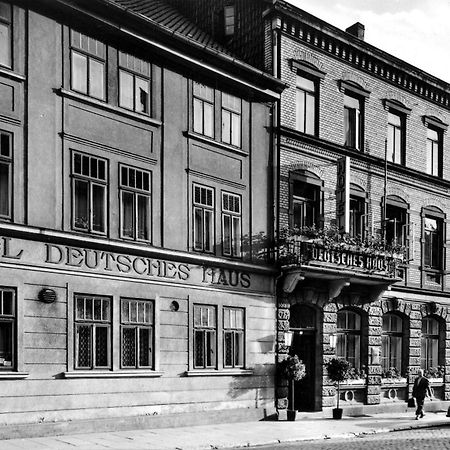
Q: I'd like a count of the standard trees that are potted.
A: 2